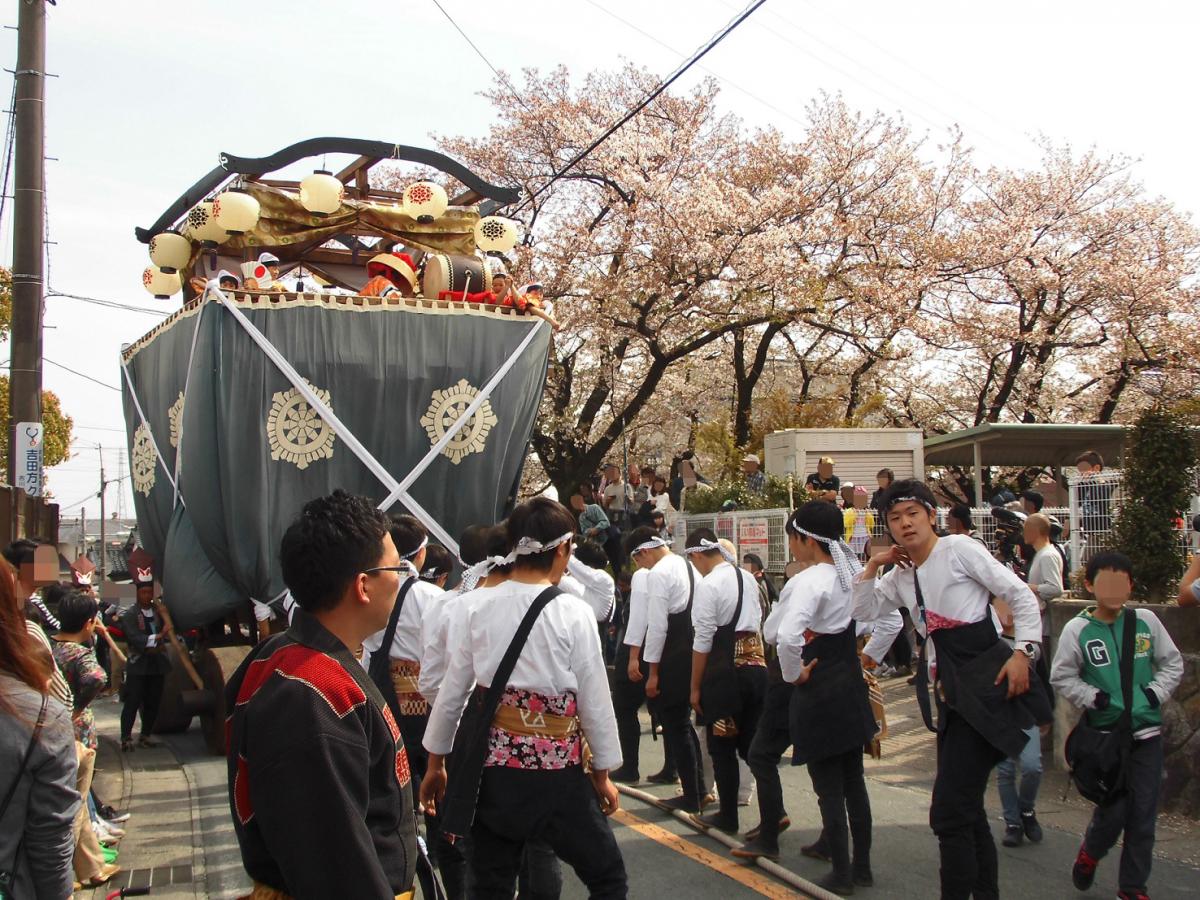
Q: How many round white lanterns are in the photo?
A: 7